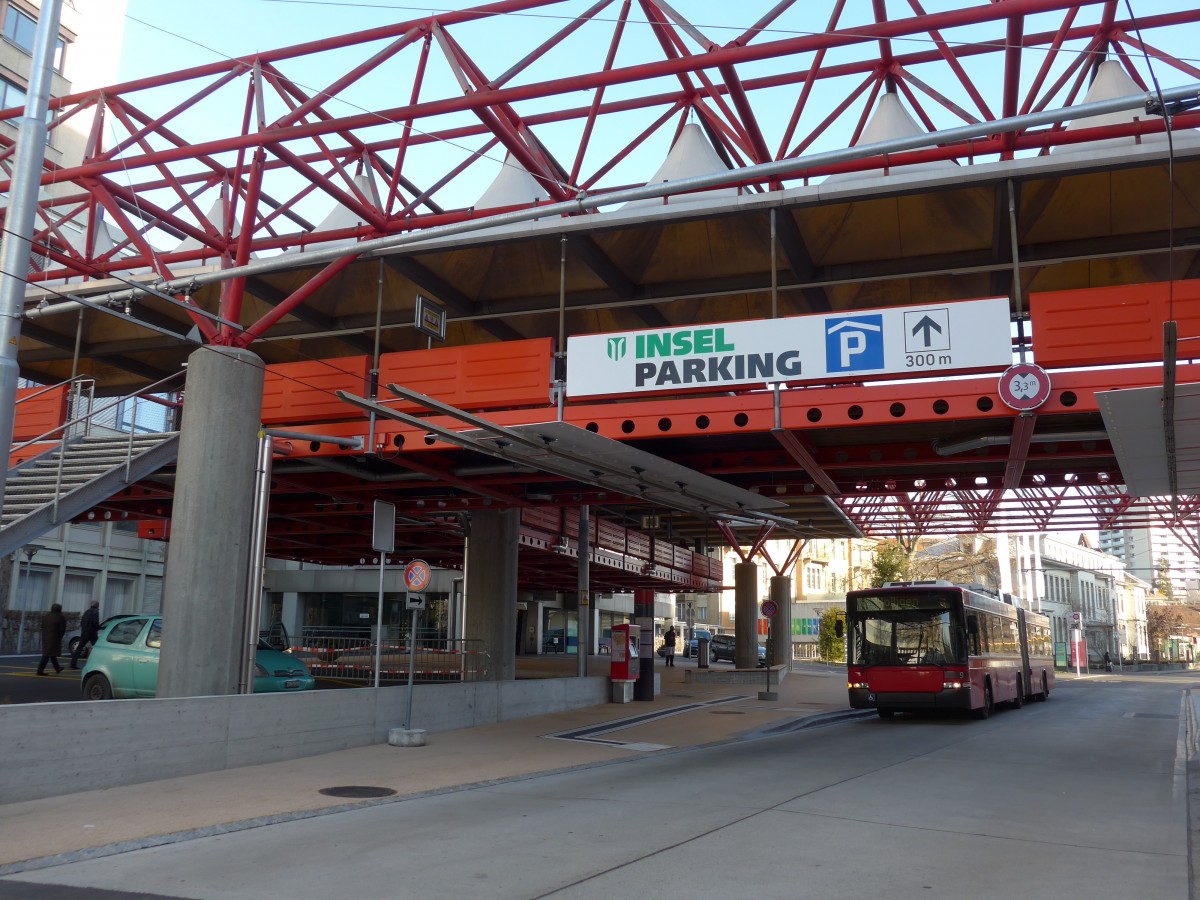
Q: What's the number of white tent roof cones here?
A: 7